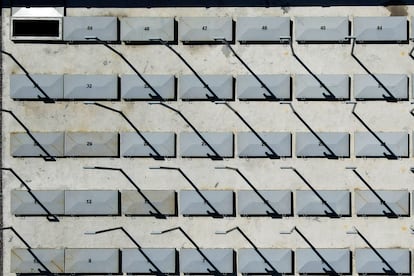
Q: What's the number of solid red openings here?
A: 0